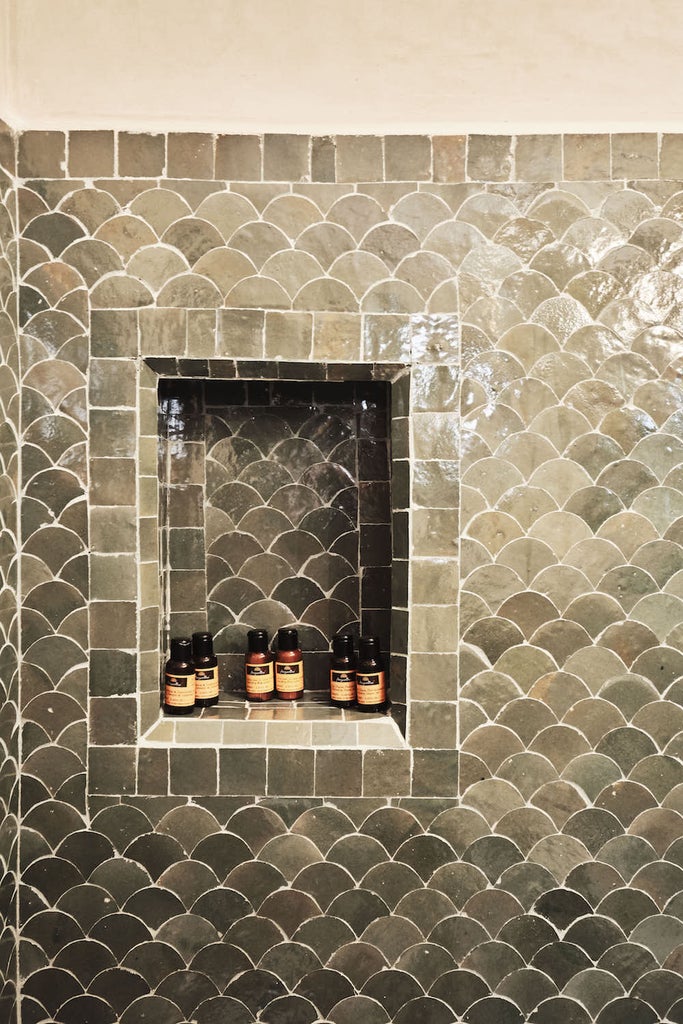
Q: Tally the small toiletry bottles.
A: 6